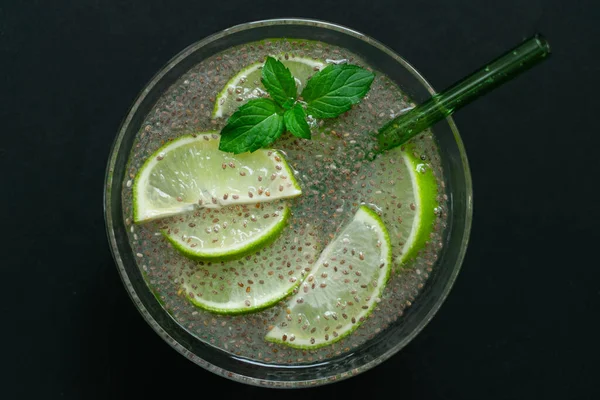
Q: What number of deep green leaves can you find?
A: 4